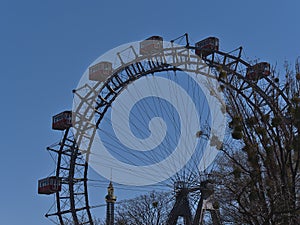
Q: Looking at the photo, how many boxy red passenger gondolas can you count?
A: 6